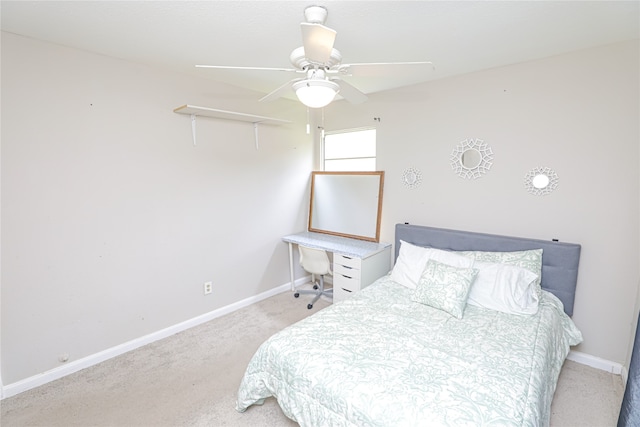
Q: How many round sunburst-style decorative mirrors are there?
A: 3